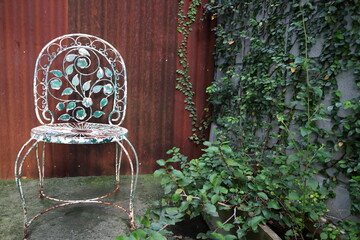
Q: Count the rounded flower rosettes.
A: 5